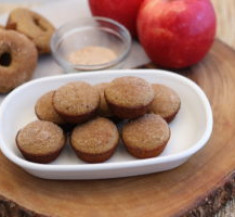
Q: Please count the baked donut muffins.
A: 8